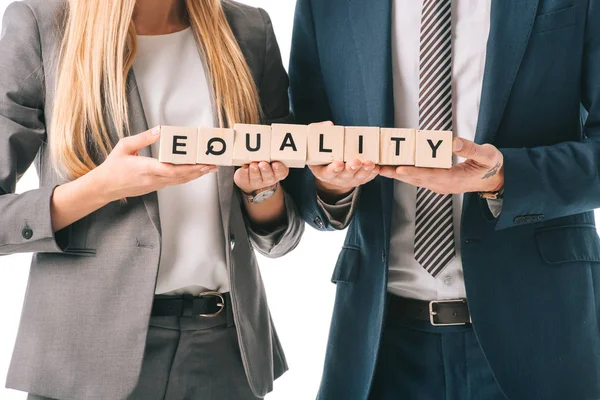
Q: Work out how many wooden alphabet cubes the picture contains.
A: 8